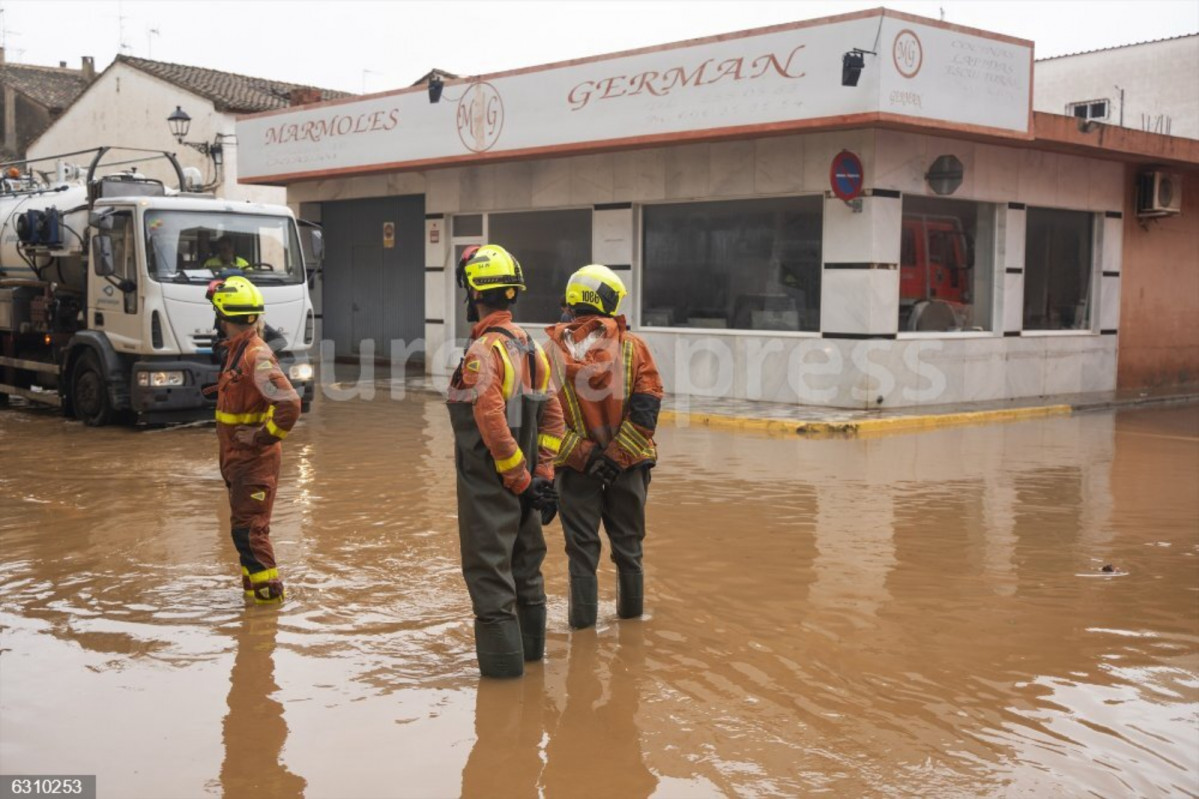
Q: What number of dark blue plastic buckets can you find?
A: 0